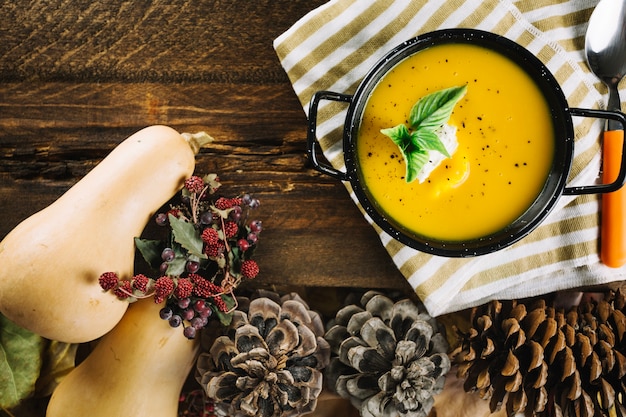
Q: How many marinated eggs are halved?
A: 0